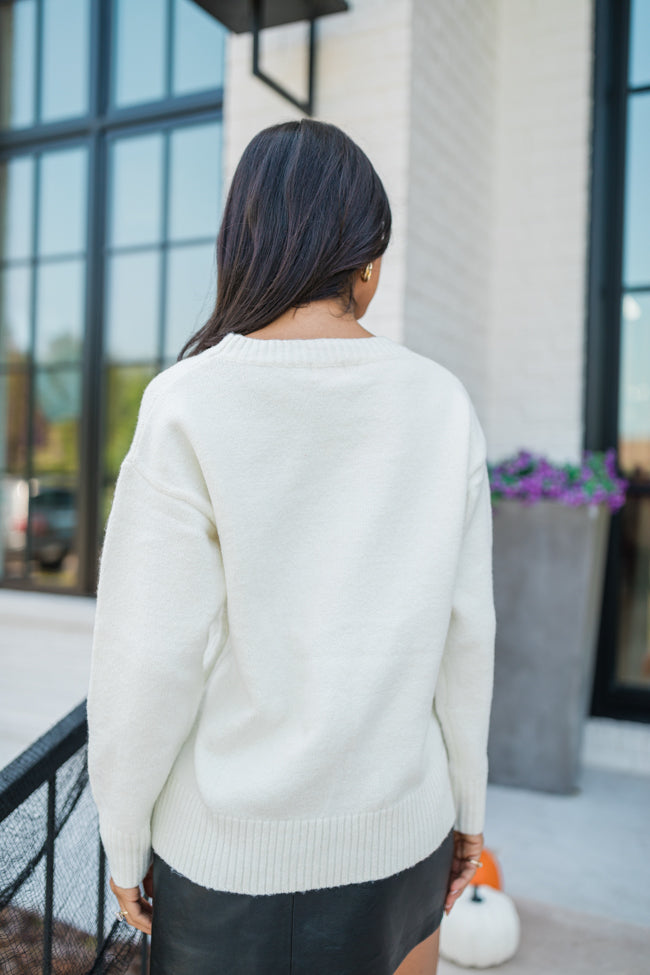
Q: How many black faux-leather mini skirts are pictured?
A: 1